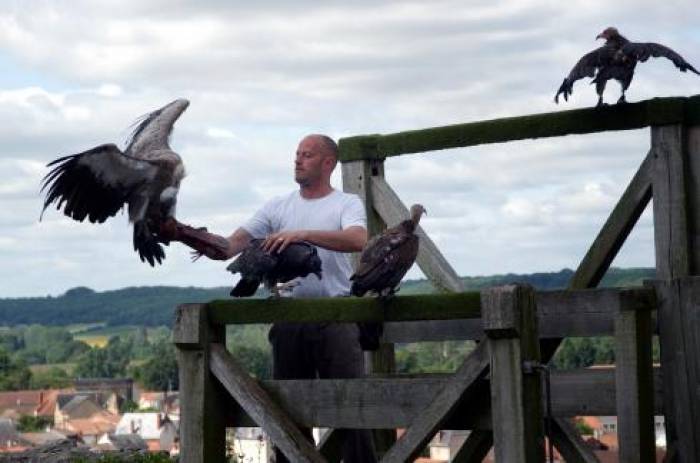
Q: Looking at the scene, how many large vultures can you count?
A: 4